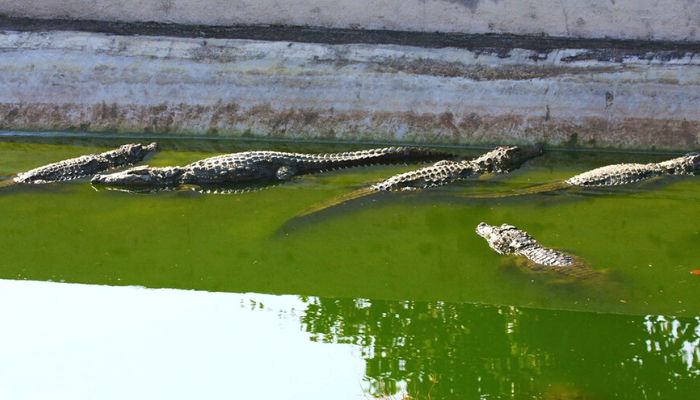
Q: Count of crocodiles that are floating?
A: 5